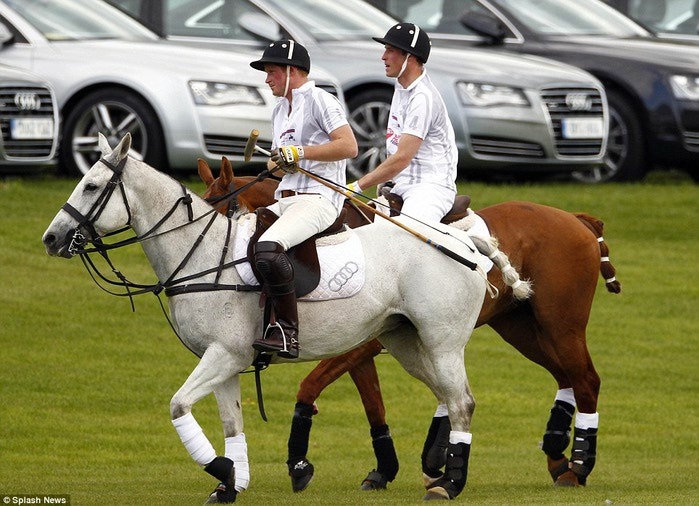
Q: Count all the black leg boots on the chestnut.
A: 4